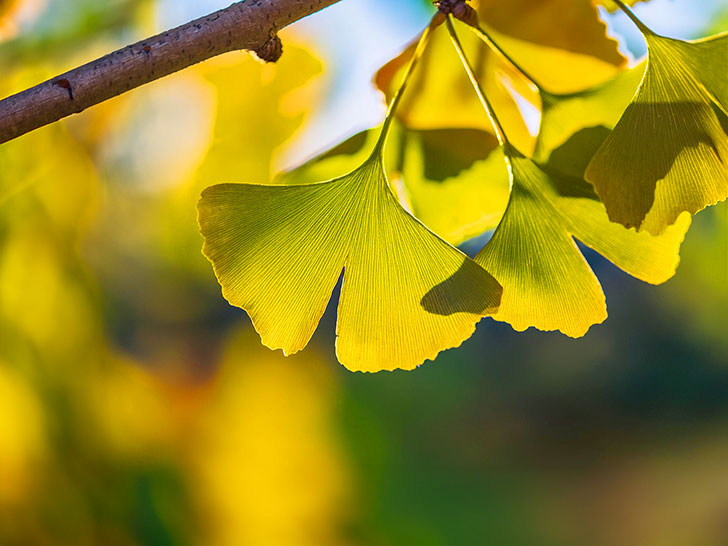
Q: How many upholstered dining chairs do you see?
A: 0